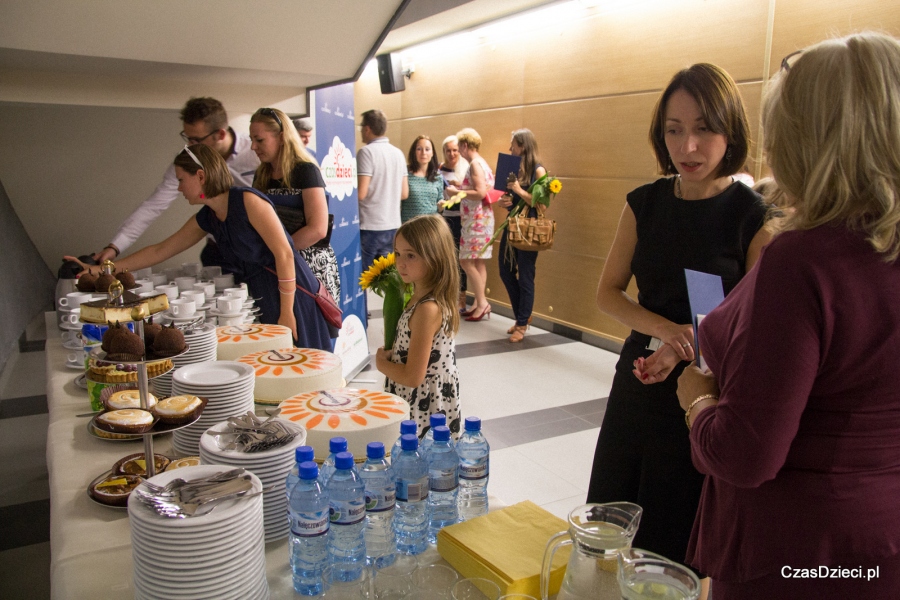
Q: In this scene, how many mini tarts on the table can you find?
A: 6